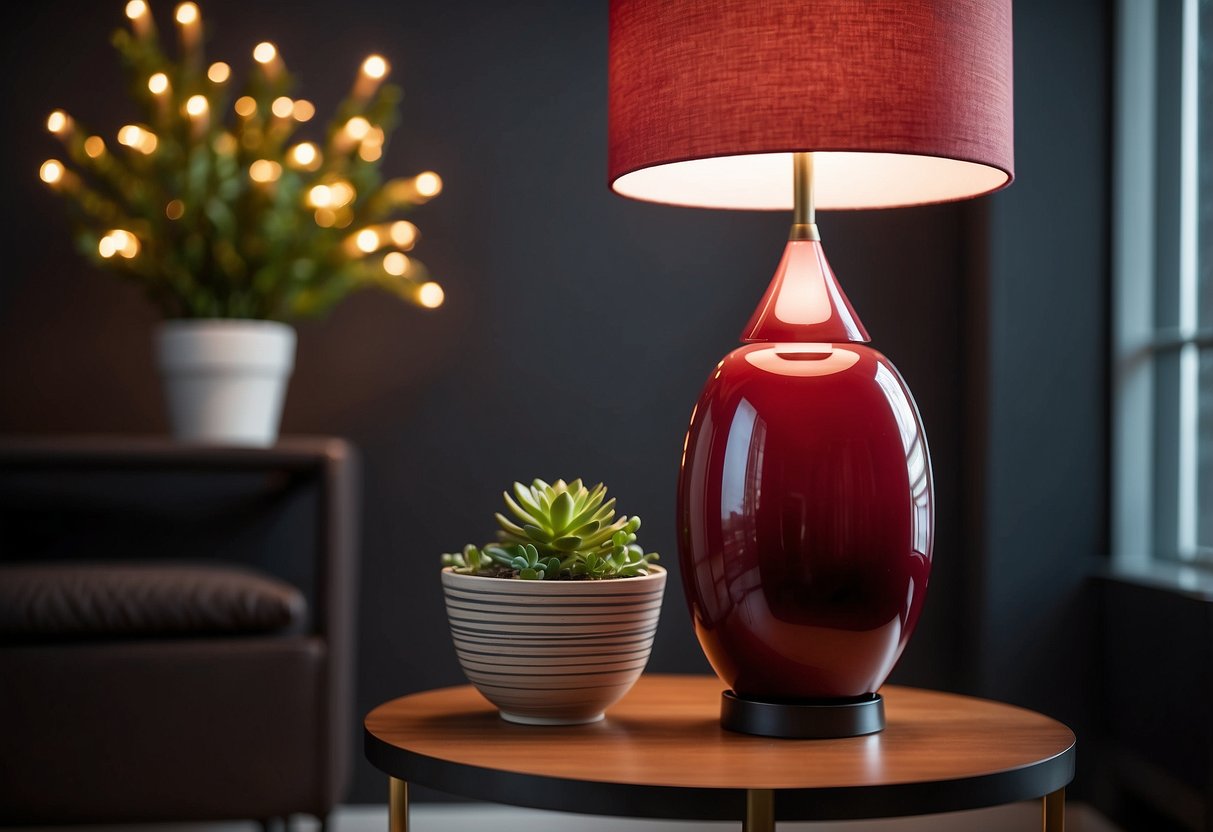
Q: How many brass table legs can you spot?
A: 3